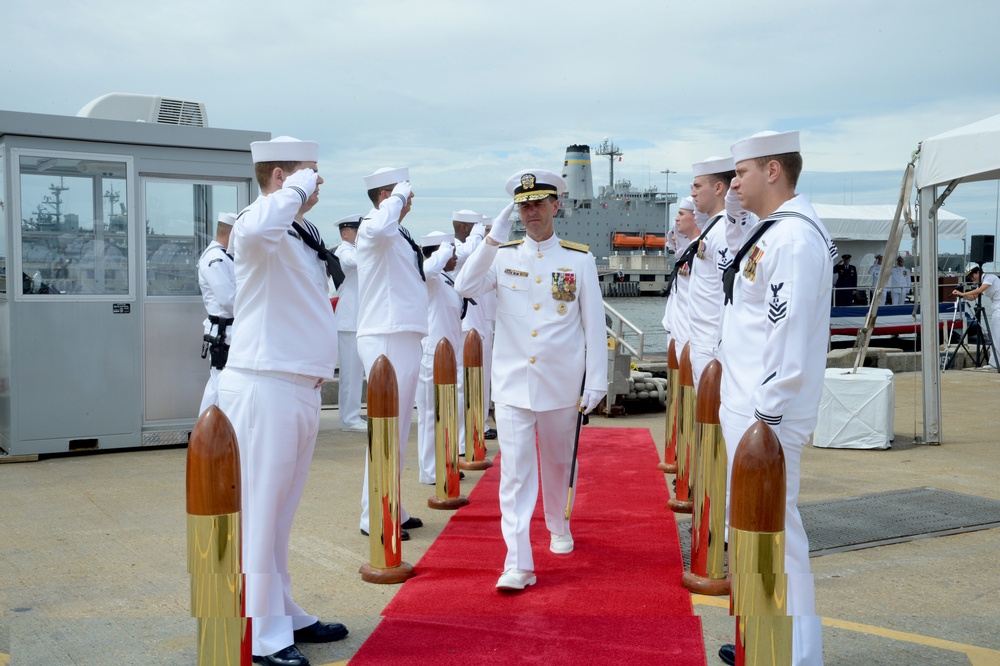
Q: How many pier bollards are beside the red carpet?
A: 8